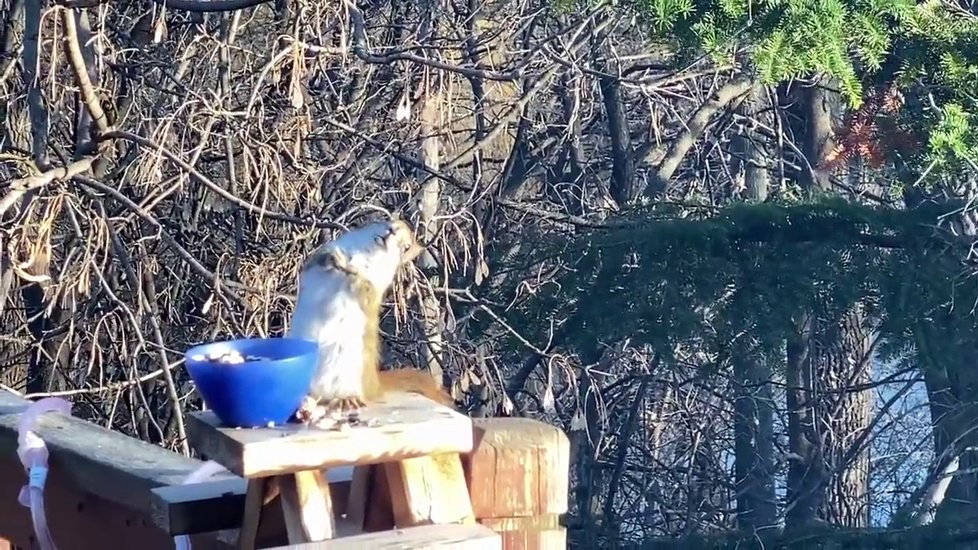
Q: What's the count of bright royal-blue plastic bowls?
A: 1